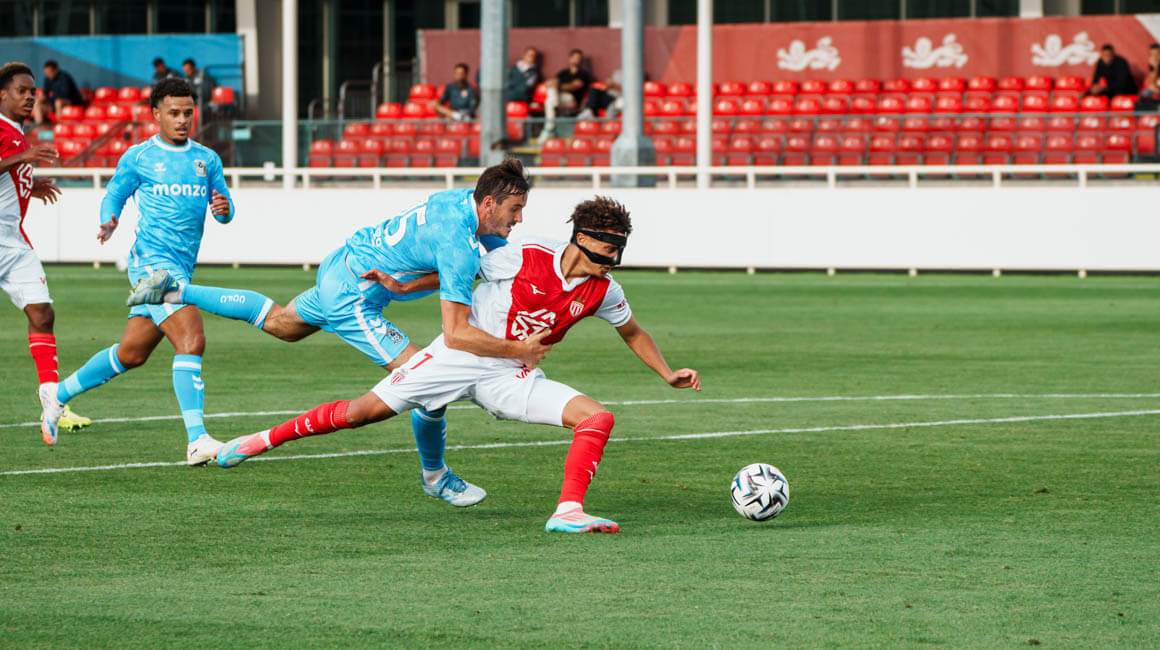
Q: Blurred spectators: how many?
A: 9